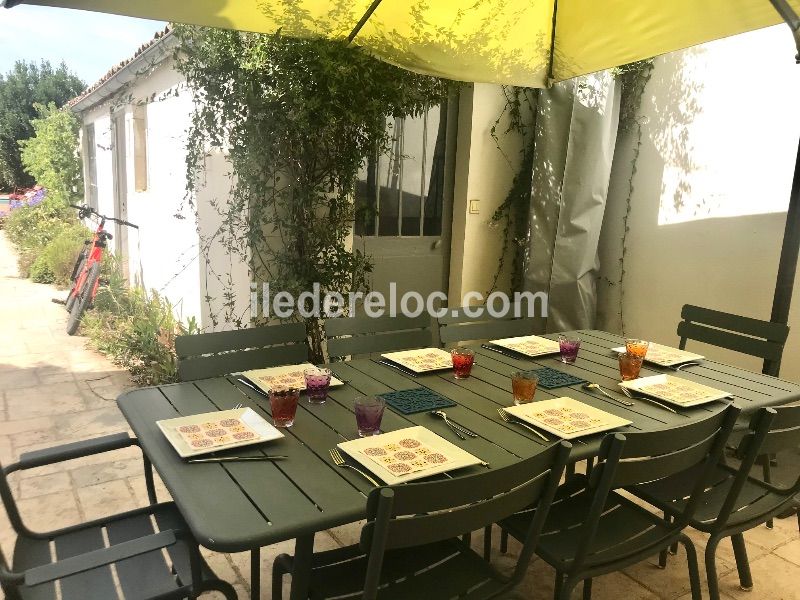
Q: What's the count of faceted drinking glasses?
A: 8